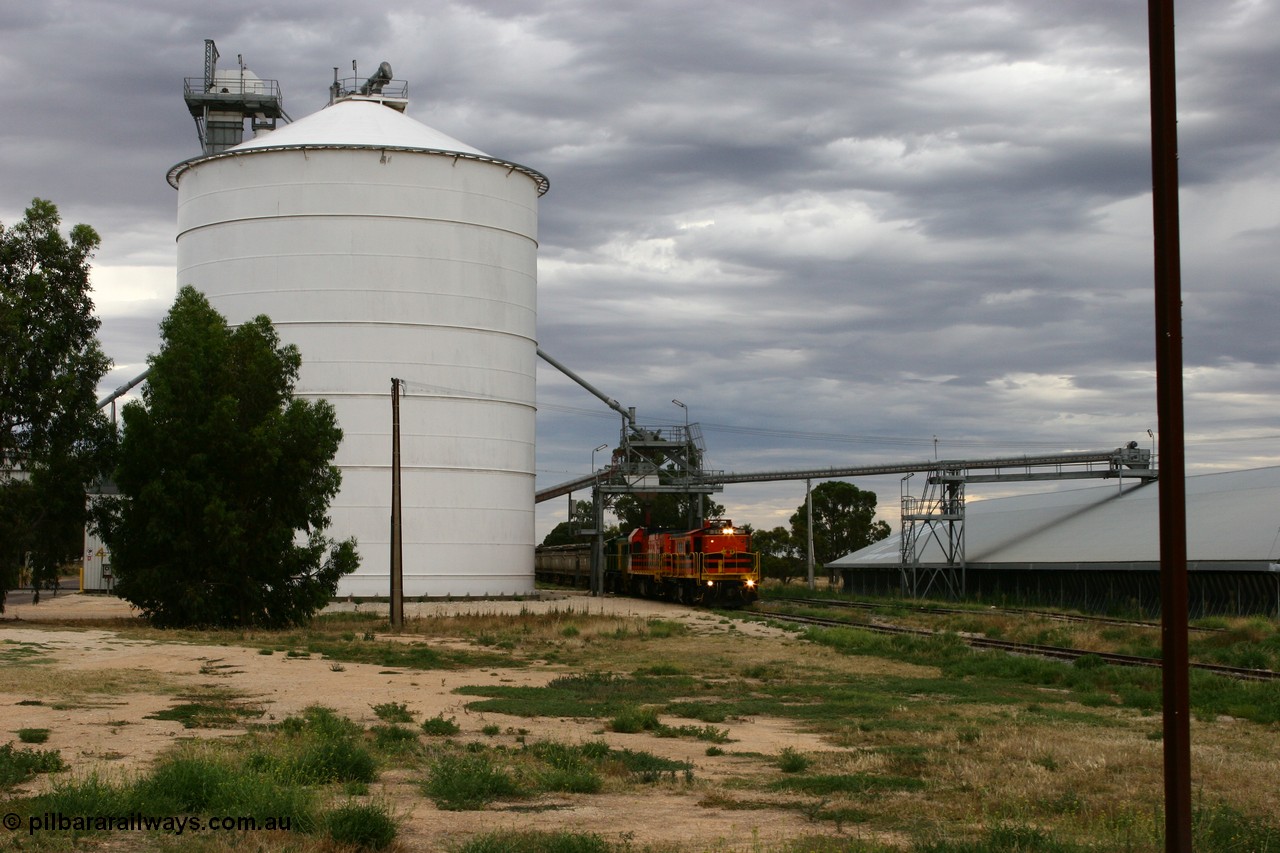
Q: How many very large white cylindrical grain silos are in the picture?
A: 1